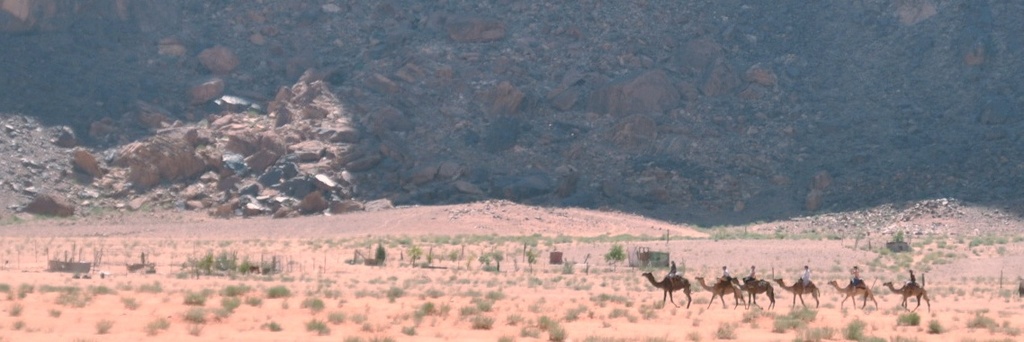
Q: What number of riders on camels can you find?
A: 6